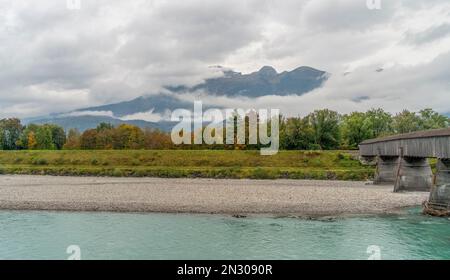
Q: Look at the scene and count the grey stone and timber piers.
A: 3